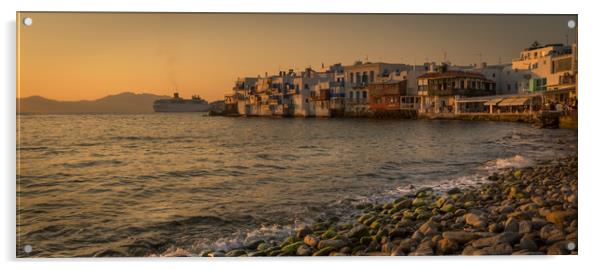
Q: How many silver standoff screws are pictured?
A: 4